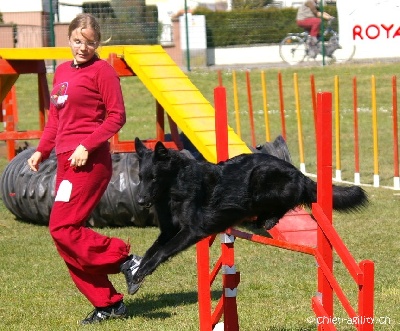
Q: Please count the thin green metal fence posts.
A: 3